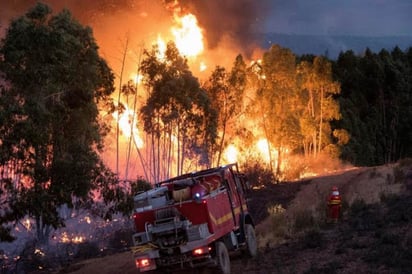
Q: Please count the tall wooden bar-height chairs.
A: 0